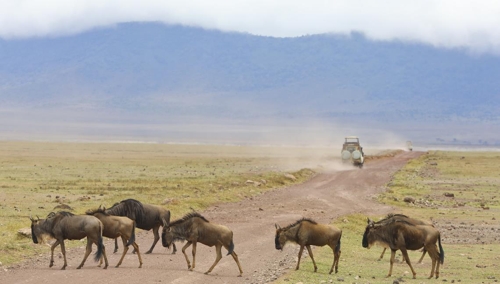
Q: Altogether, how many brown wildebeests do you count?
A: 7